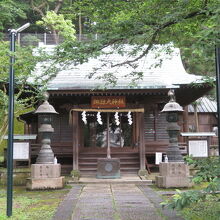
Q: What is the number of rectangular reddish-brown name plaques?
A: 1